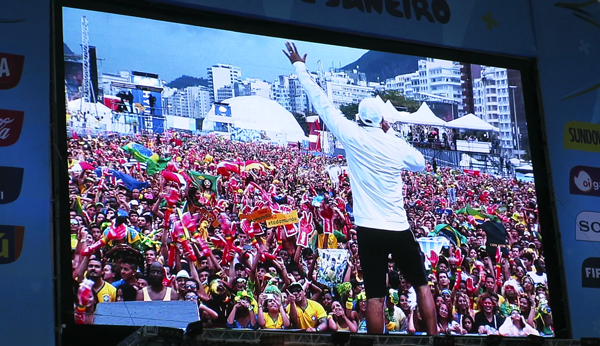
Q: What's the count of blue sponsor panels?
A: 2